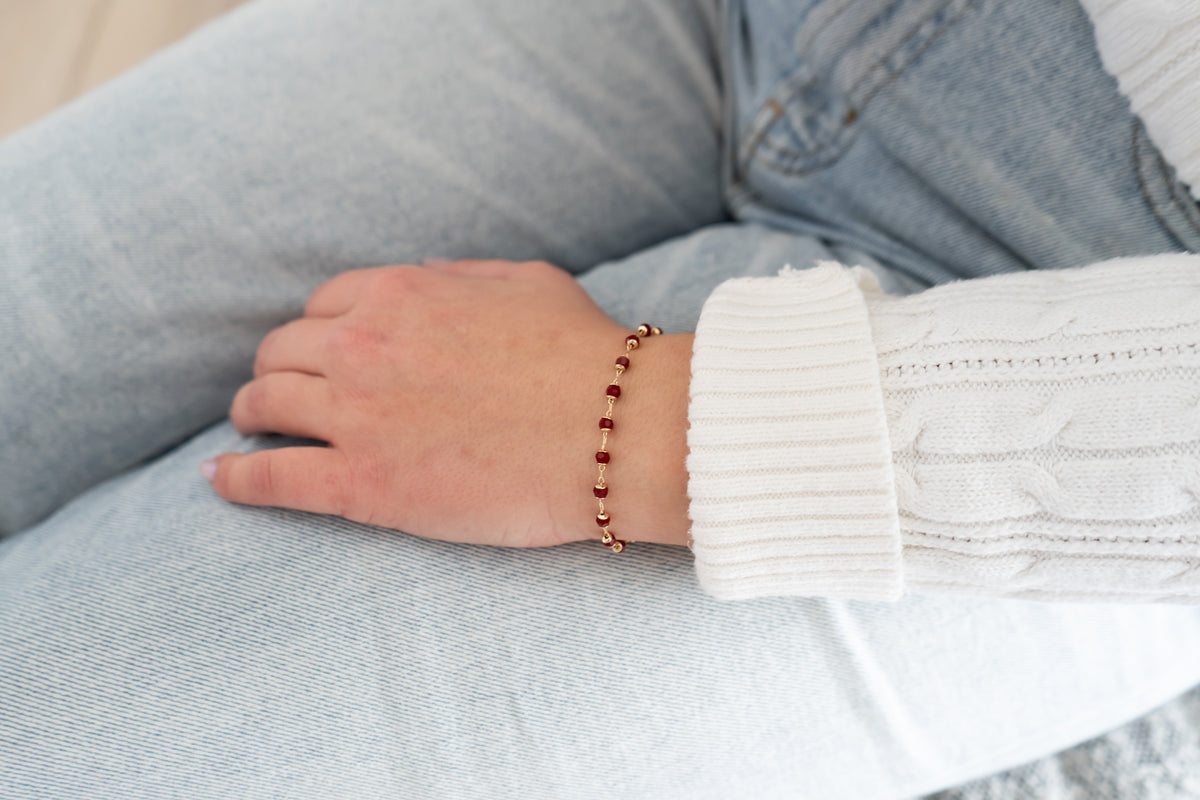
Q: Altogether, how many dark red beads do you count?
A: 11